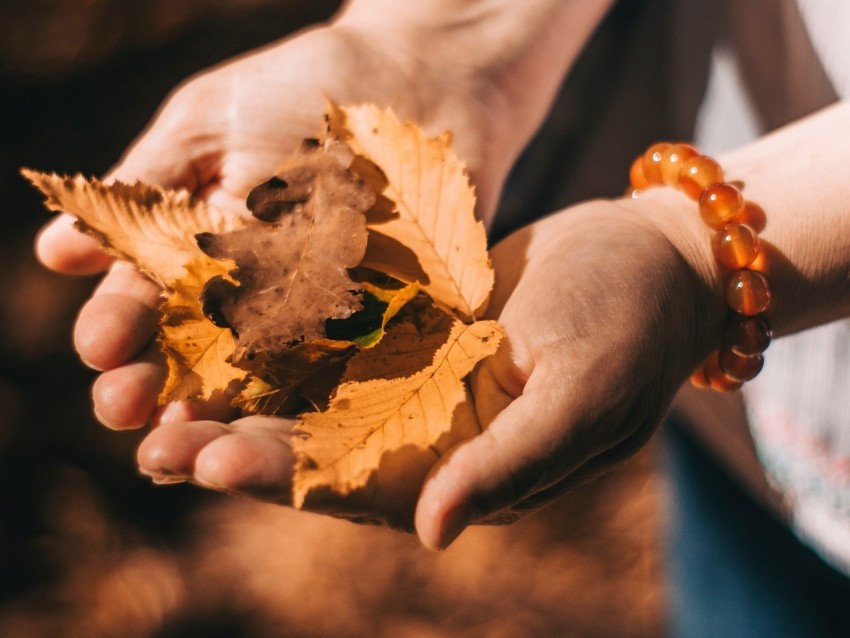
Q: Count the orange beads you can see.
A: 12